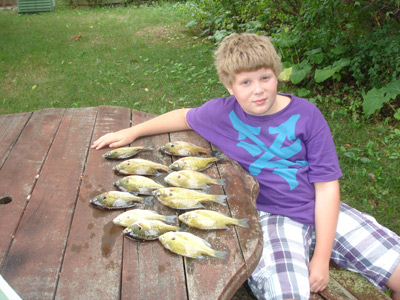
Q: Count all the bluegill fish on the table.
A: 12